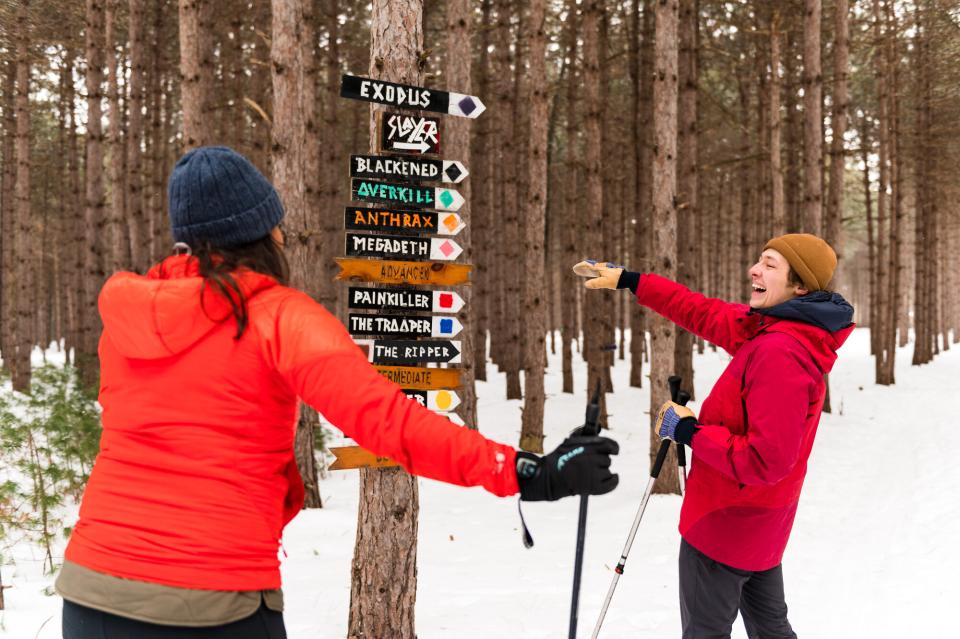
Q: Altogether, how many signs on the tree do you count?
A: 14